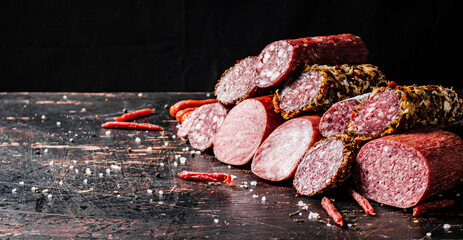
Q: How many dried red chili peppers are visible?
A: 6